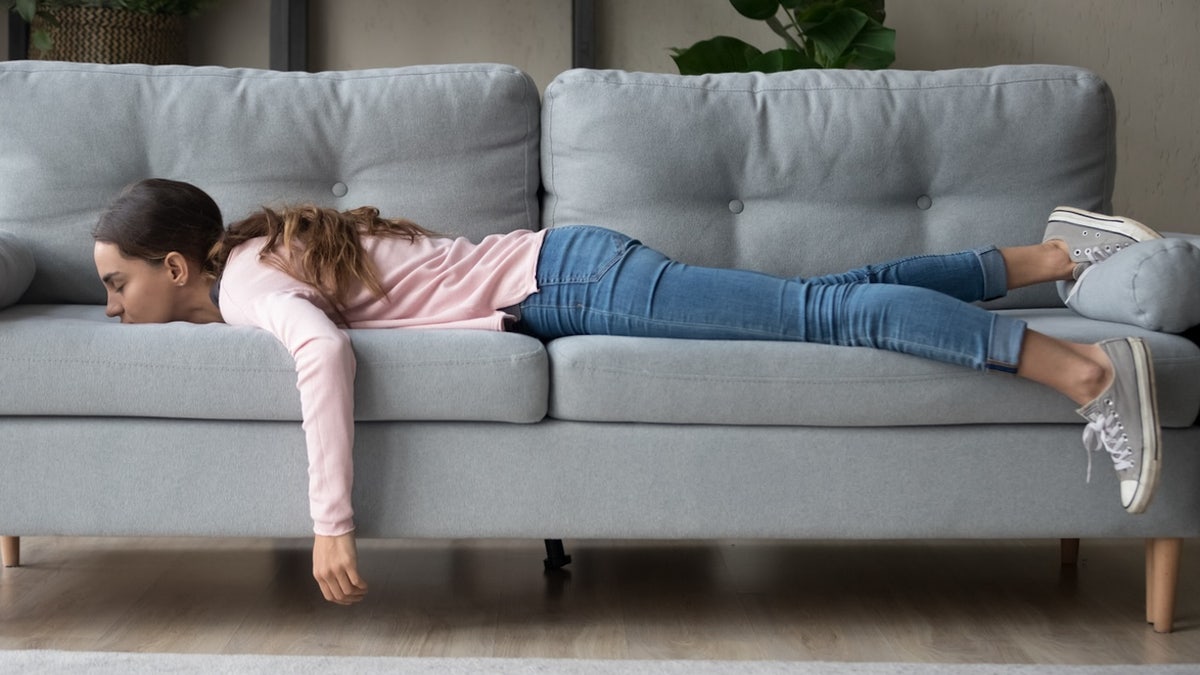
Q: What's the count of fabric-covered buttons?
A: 3